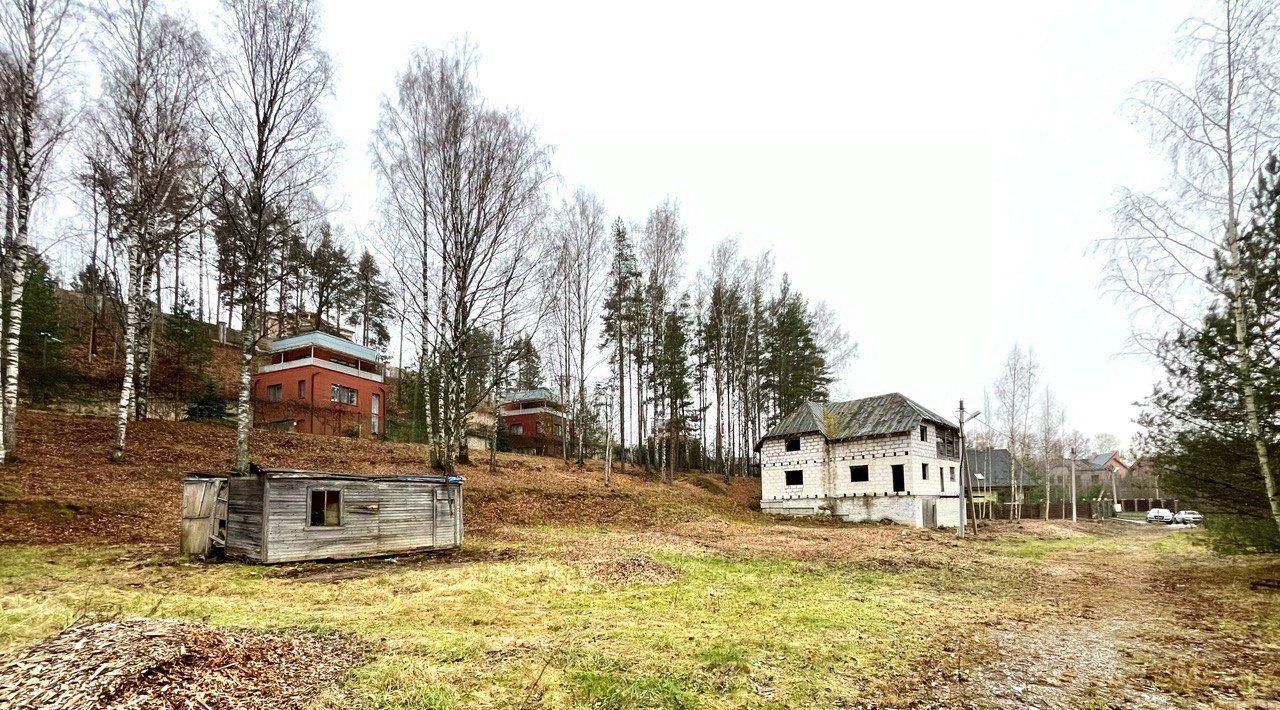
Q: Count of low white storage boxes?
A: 0